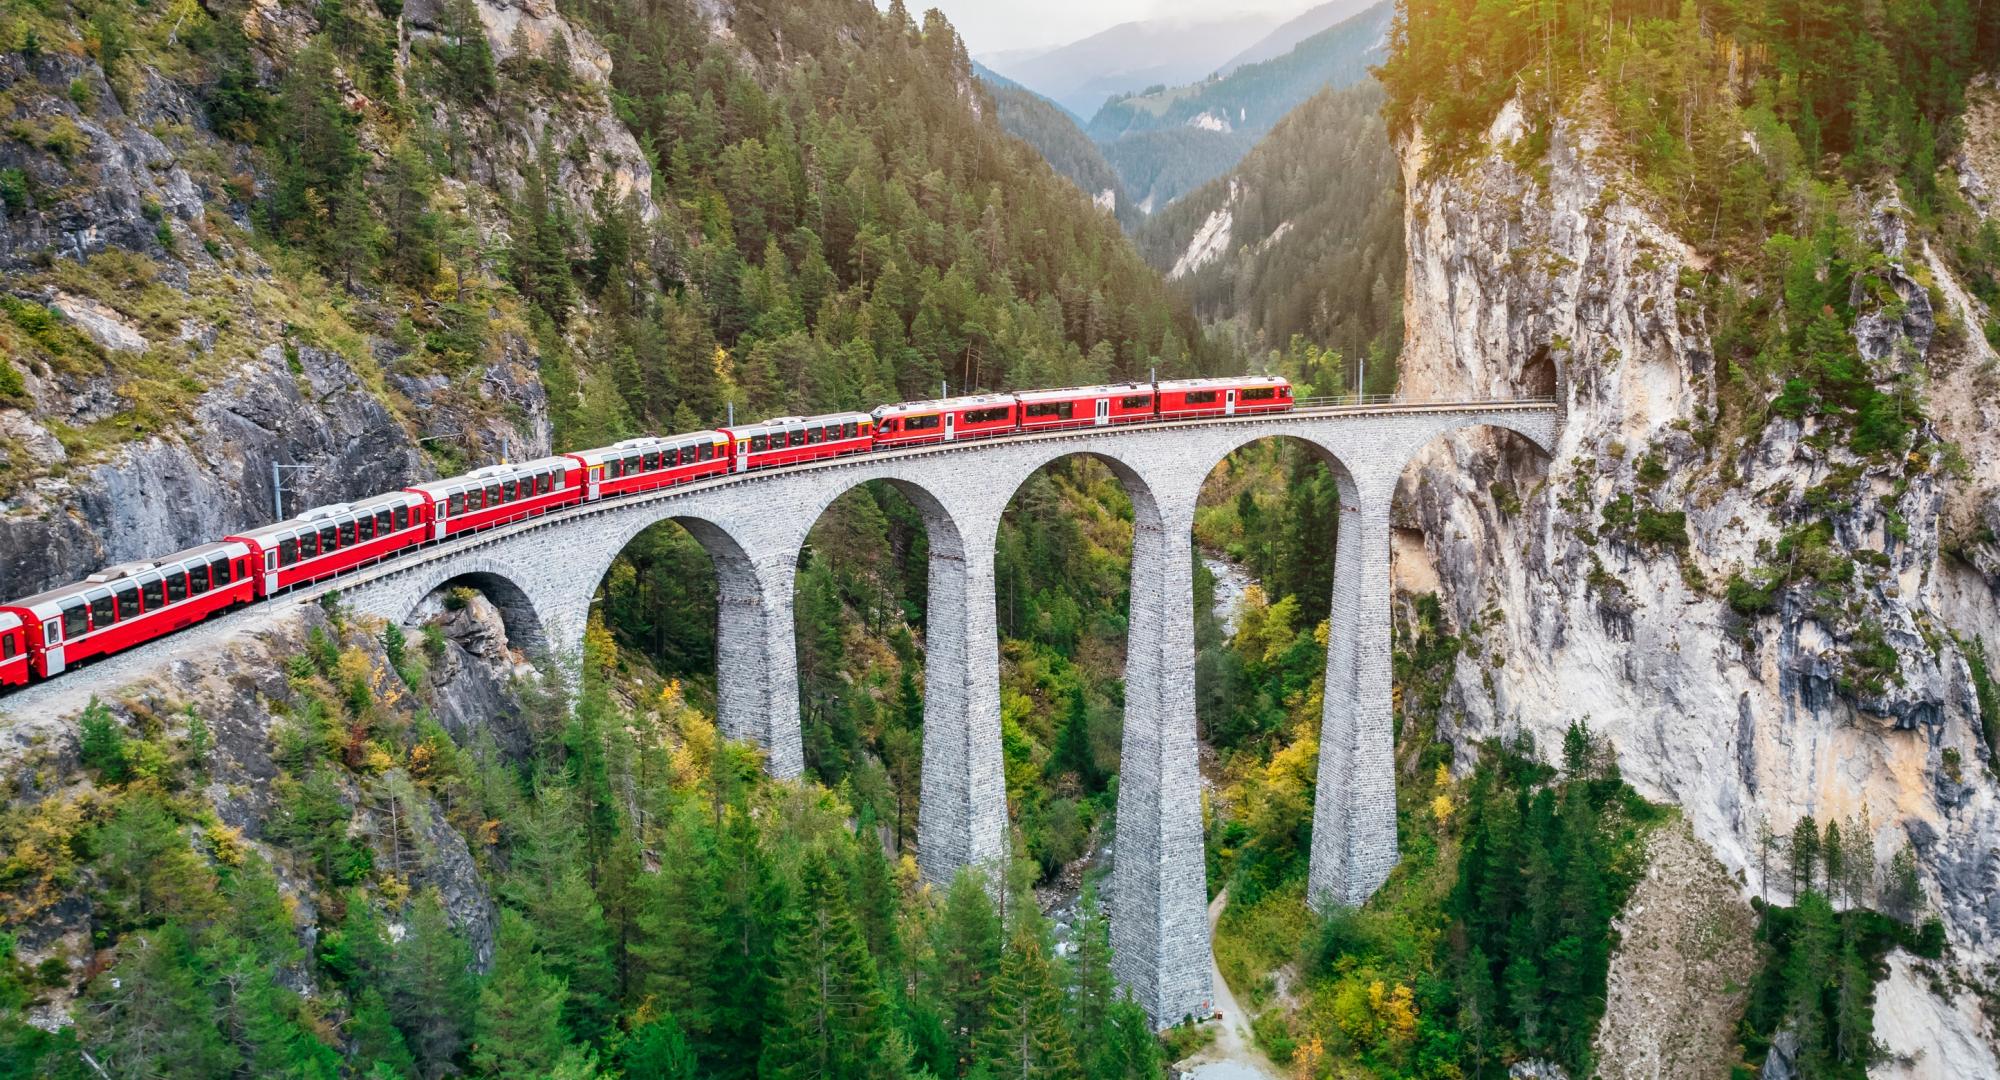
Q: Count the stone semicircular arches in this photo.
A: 6